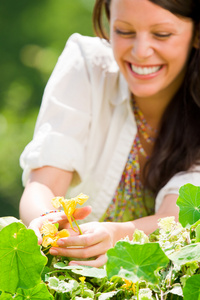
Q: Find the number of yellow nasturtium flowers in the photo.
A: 2